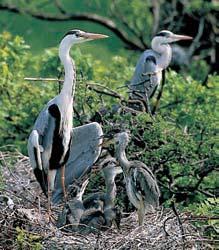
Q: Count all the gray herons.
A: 5